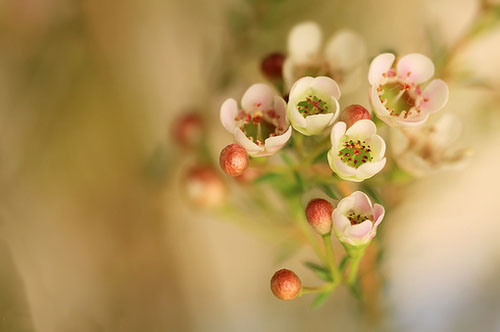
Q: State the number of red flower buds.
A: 7